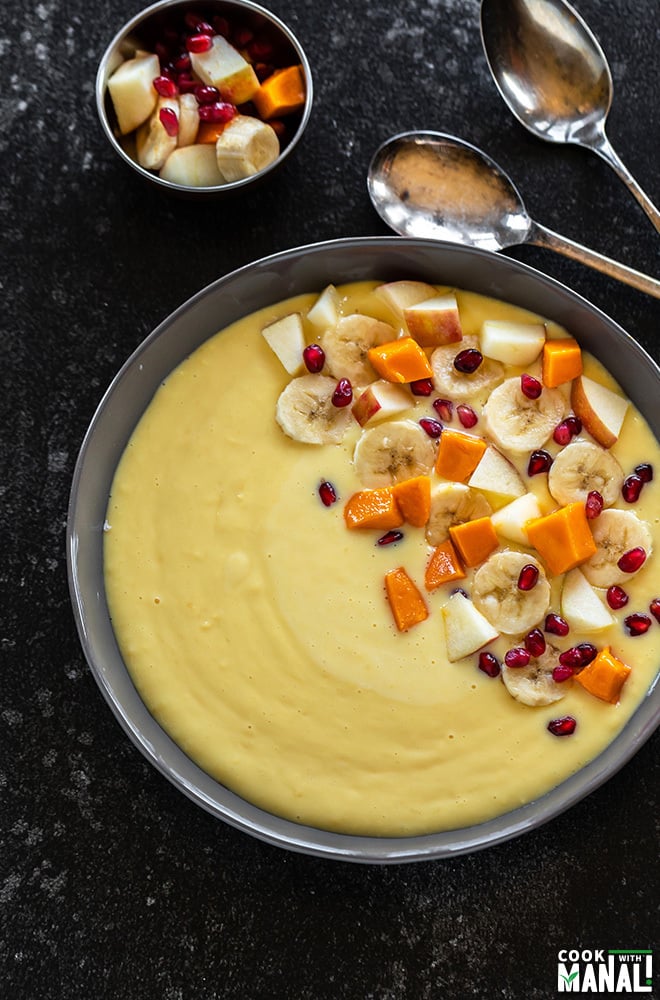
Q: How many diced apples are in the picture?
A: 14